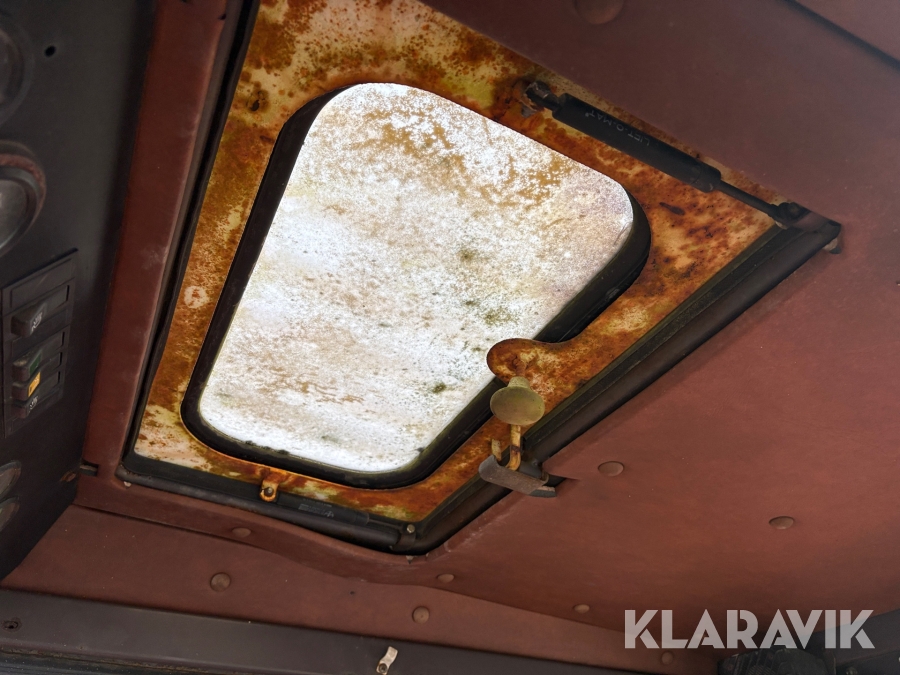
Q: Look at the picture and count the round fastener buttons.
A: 9